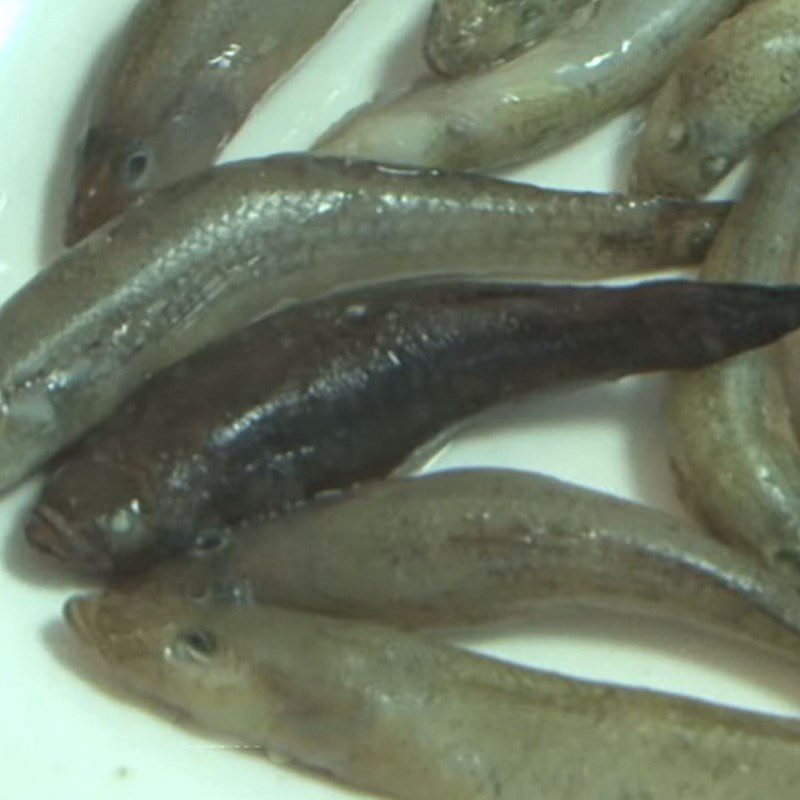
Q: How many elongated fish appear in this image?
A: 9